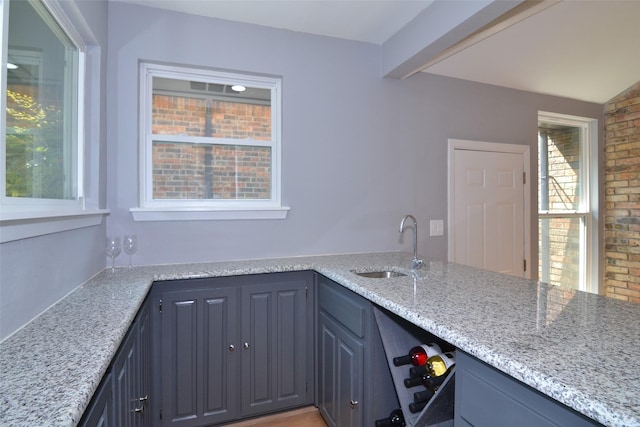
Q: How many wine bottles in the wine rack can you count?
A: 6